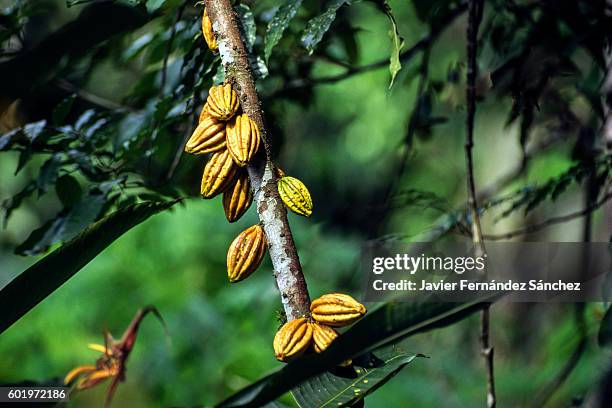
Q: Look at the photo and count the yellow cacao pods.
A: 12